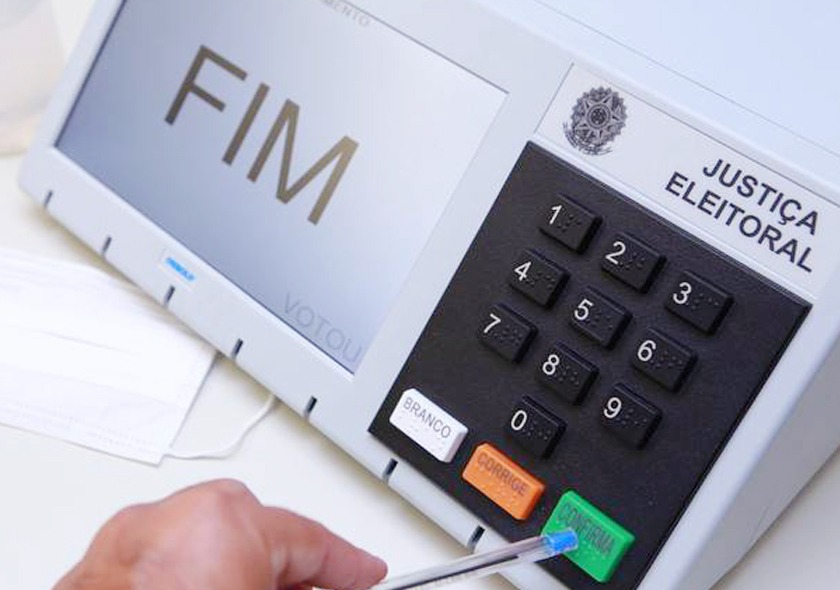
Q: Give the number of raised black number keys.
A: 10